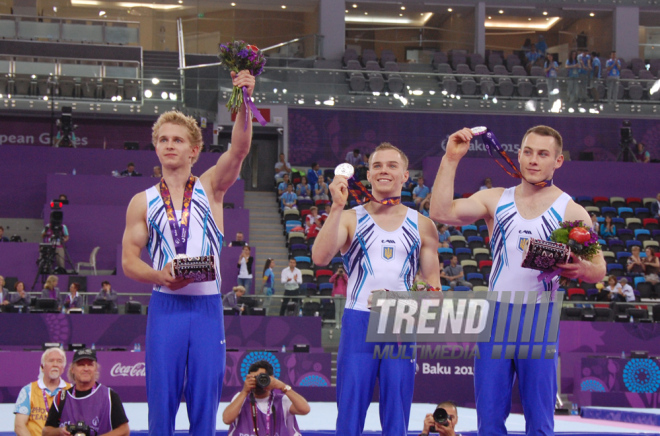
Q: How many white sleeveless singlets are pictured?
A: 3